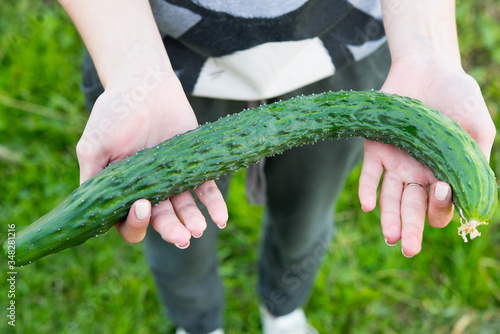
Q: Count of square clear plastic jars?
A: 0